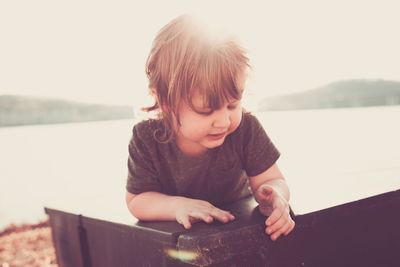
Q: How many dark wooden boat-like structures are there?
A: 1